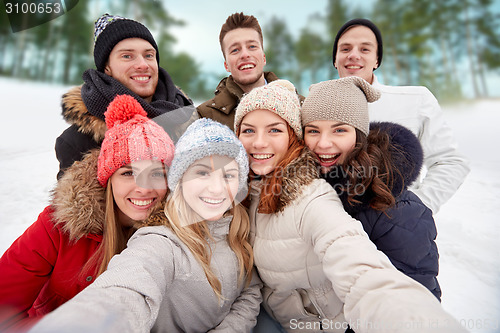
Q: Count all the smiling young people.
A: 7